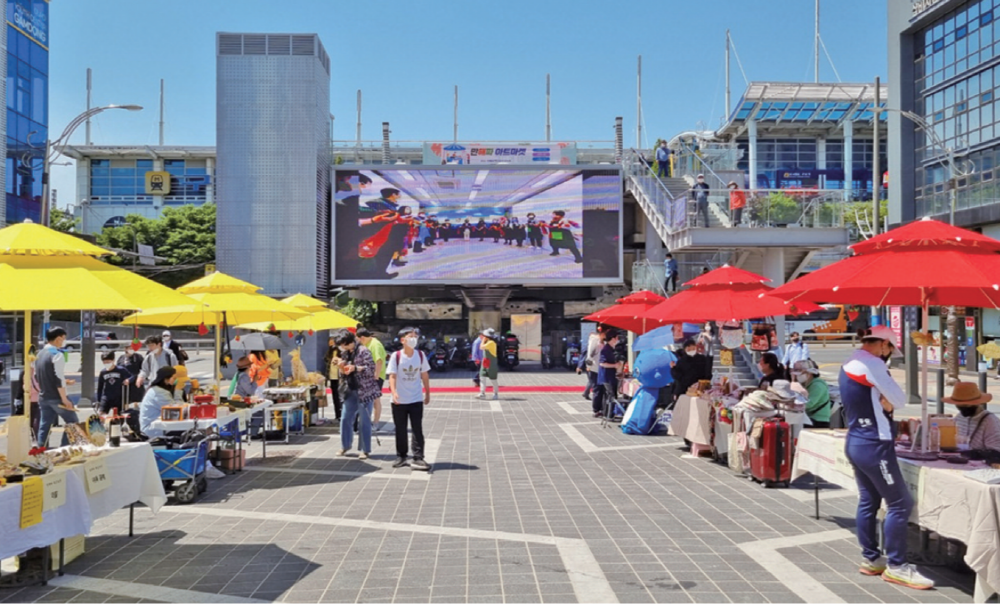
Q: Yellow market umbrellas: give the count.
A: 3